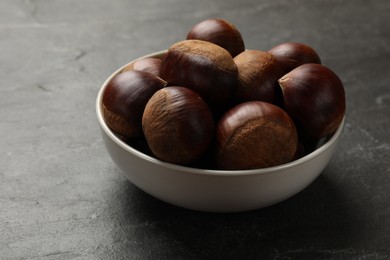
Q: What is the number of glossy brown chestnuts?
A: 9